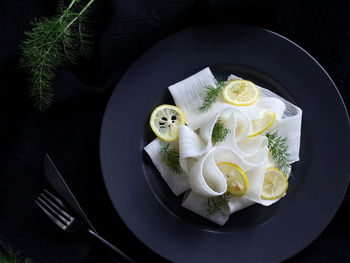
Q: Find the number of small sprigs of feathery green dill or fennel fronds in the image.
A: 5